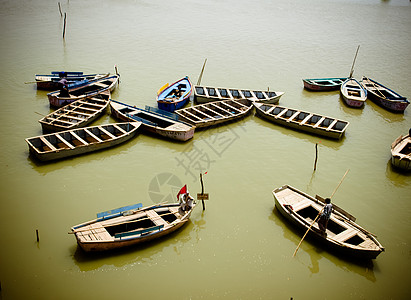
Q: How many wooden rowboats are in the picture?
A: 15